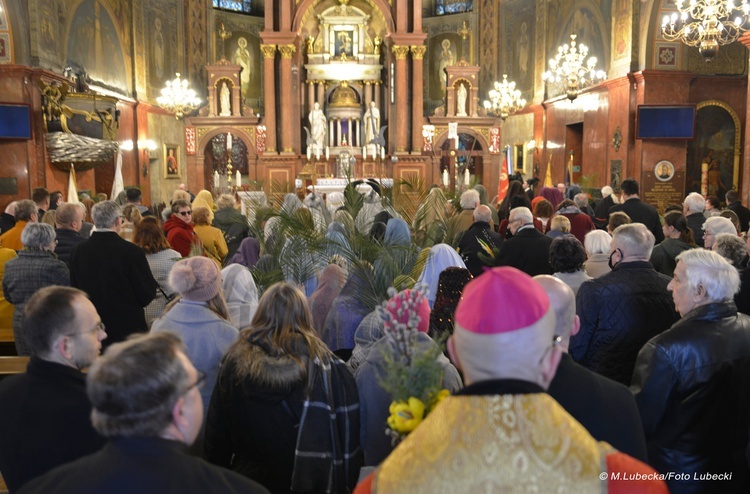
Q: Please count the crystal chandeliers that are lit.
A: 4